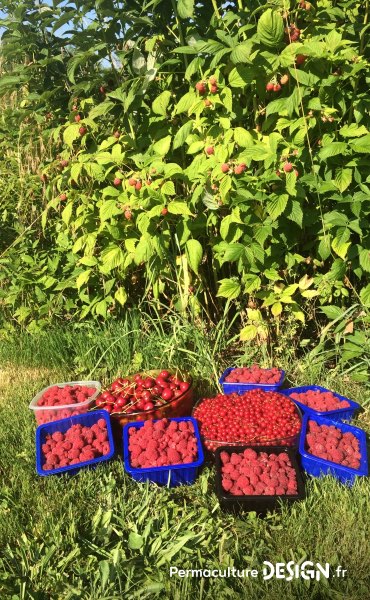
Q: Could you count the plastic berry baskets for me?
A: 7